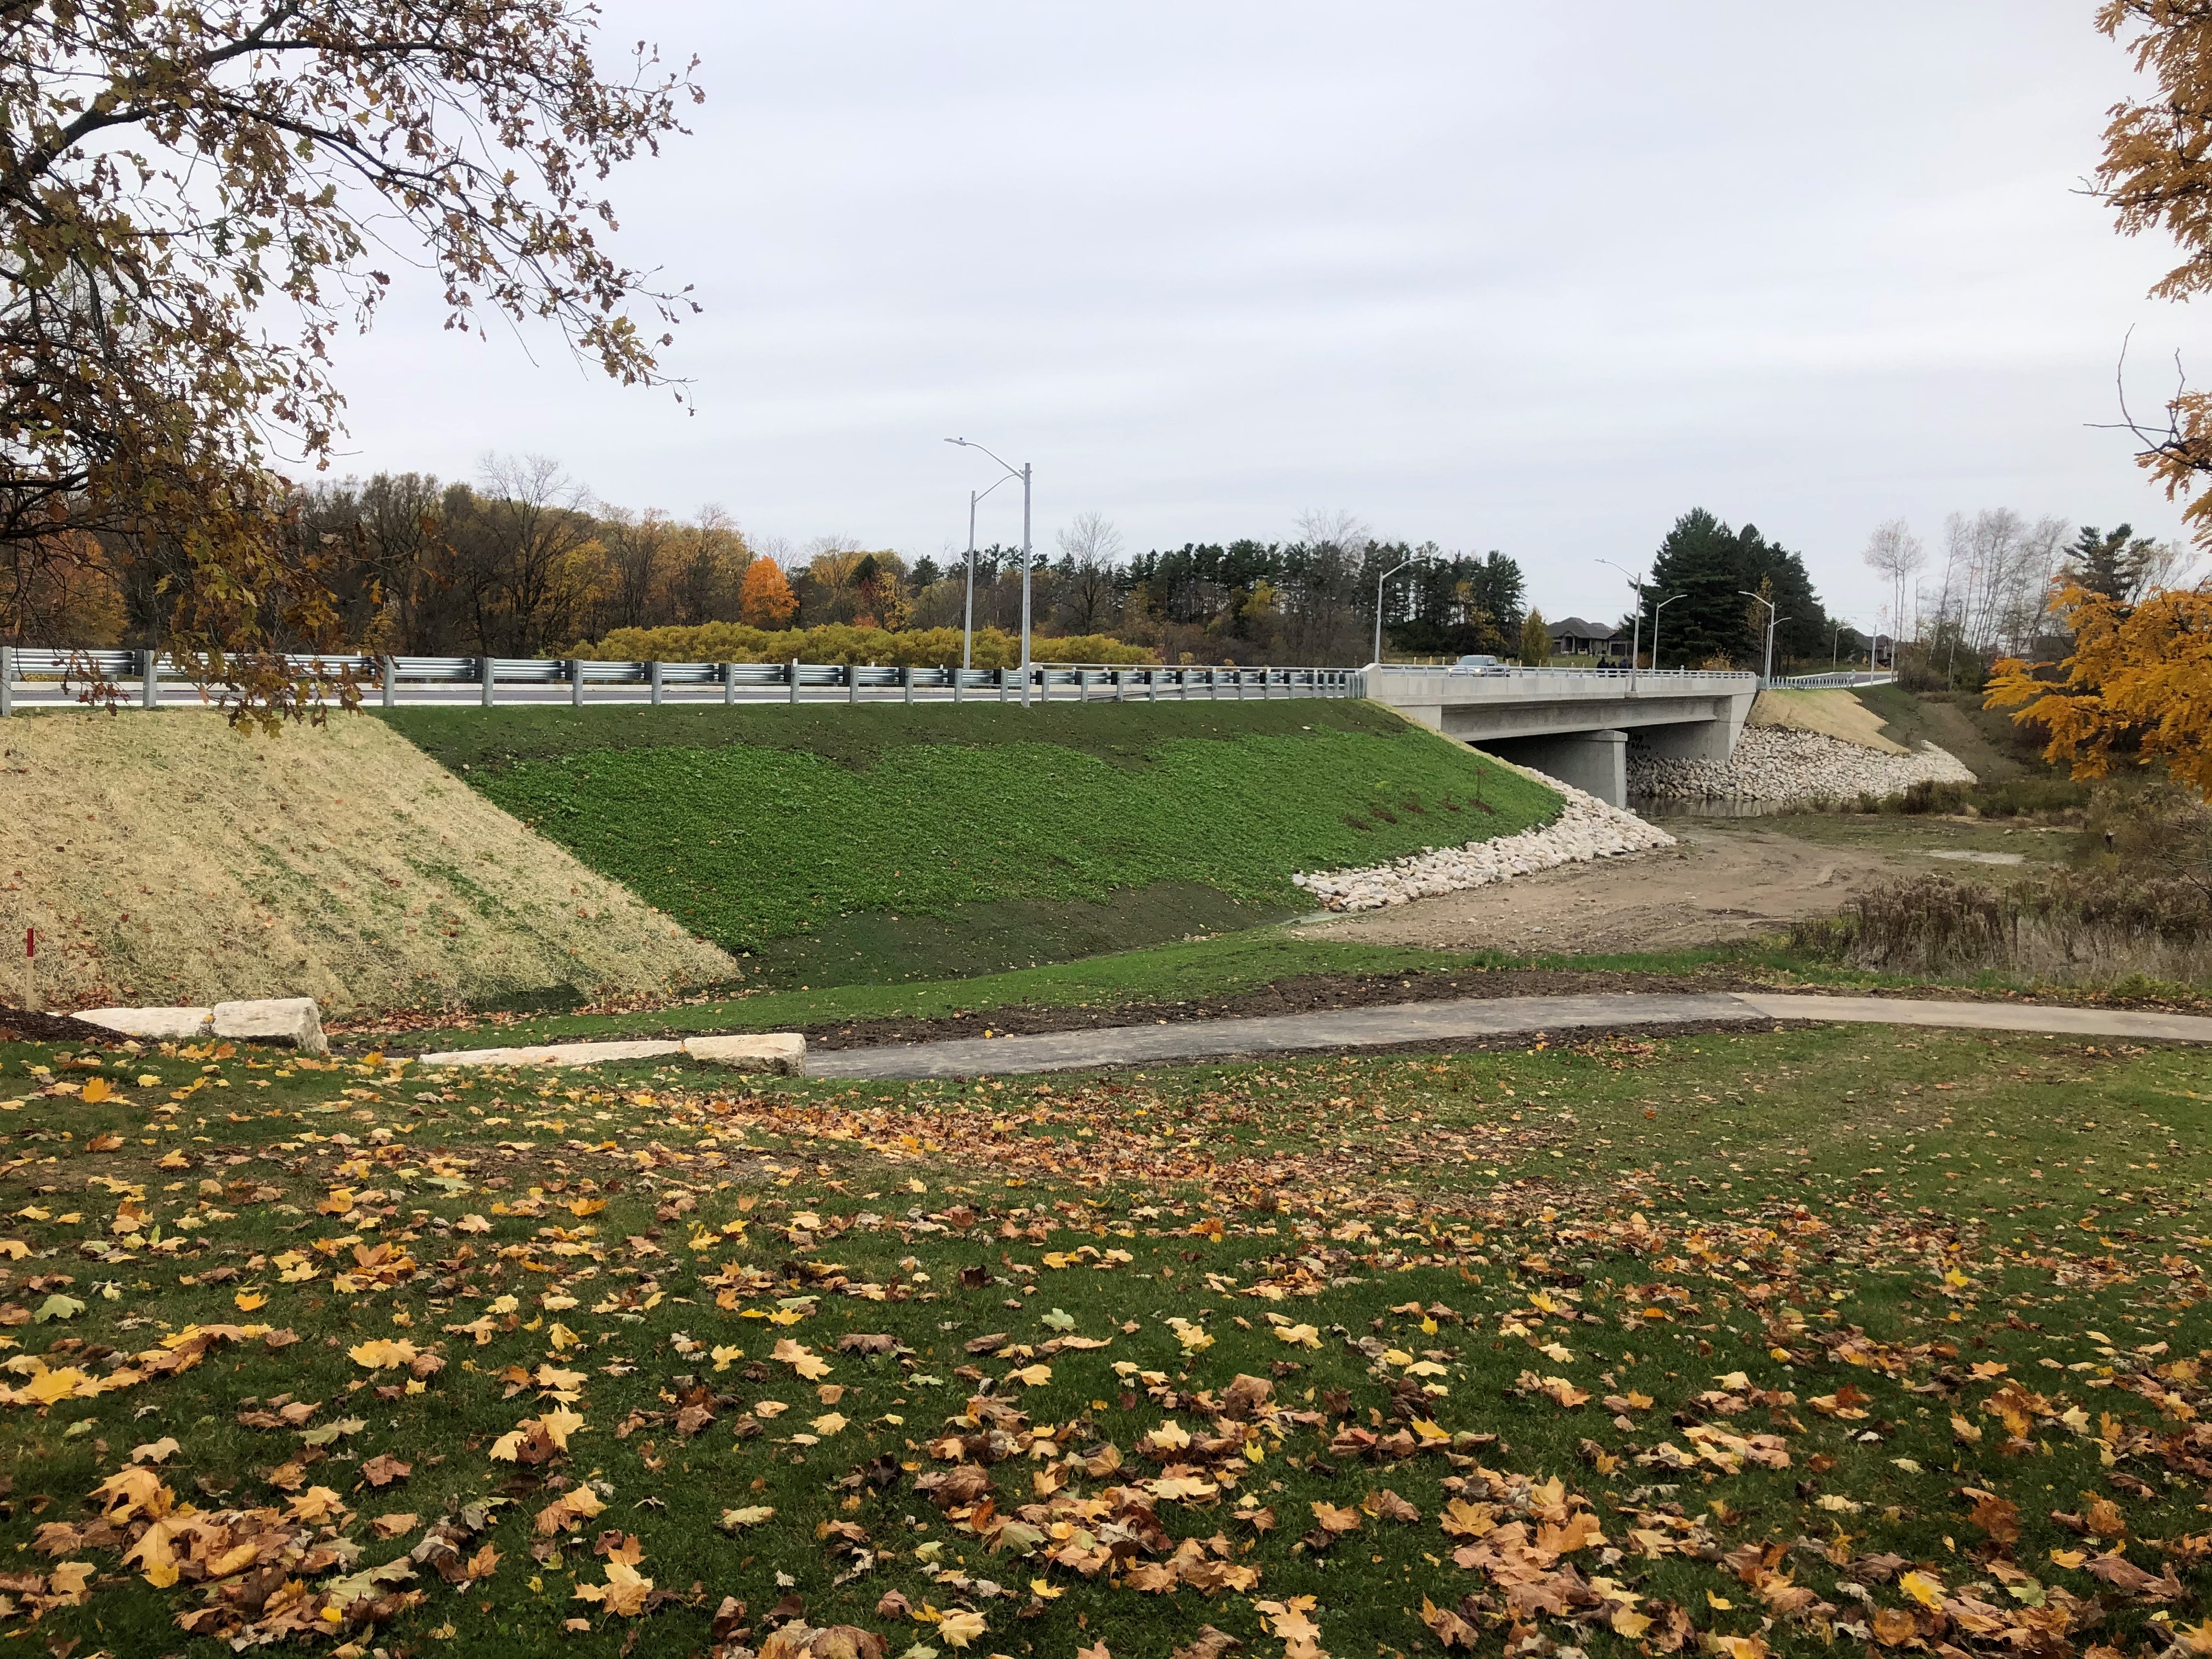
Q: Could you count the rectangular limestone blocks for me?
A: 4